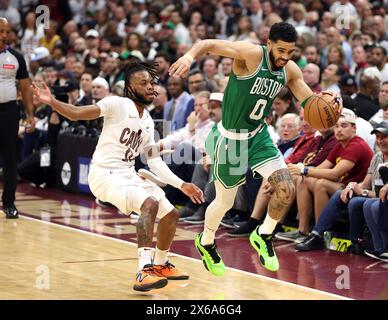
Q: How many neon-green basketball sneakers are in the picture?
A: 2